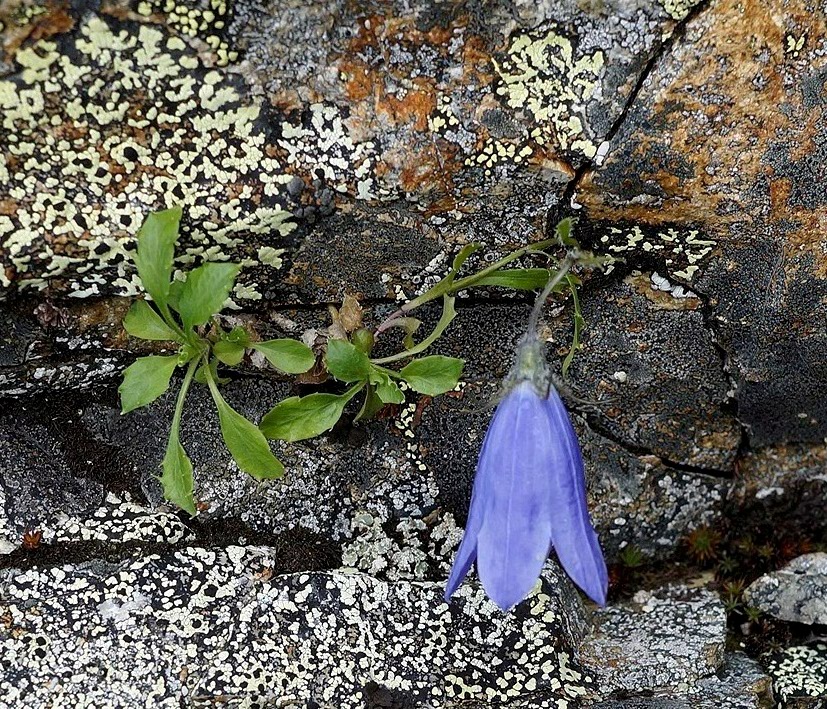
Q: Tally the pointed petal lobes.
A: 3